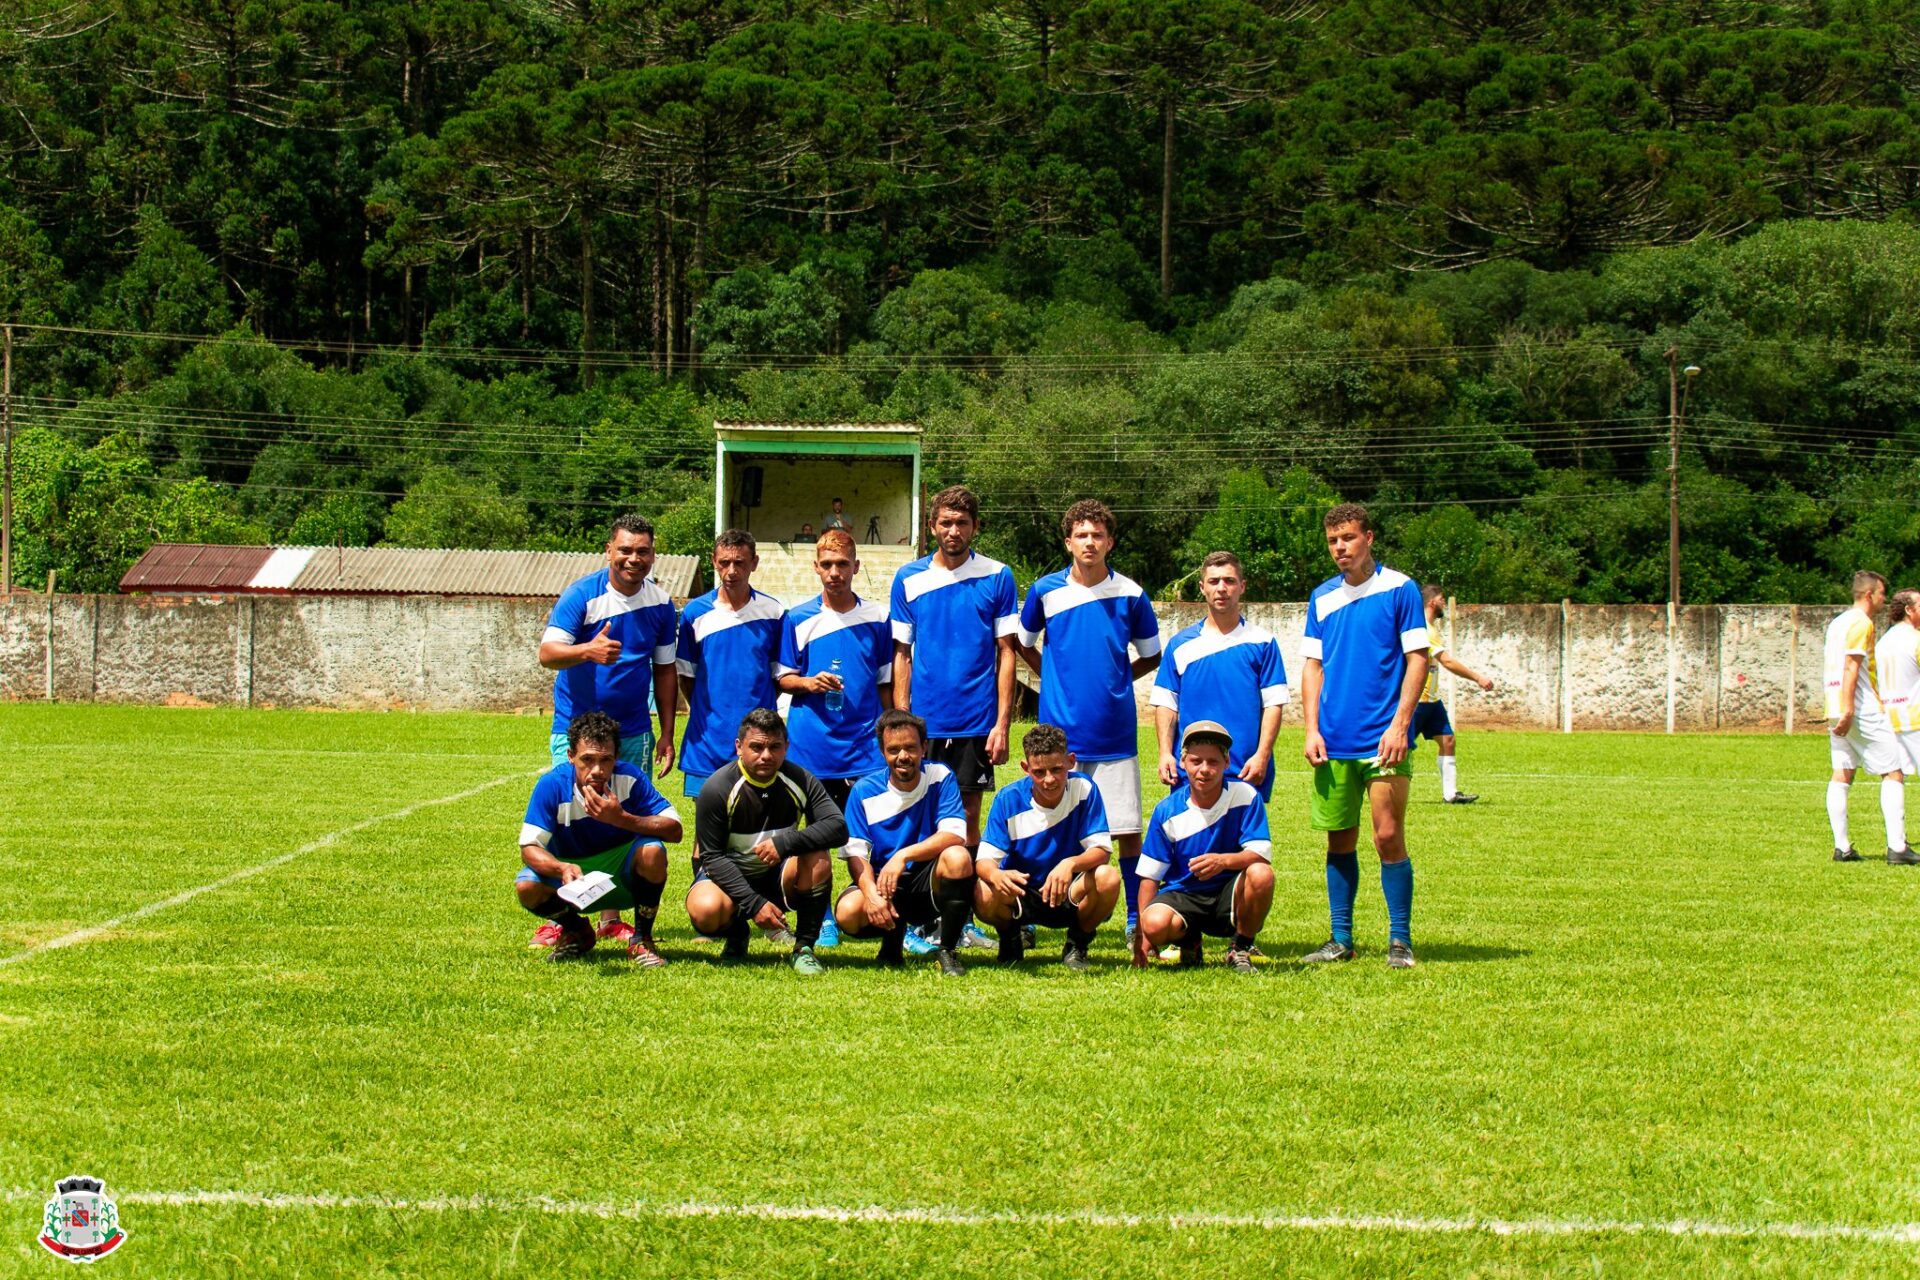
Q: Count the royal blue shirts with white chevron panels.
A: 11